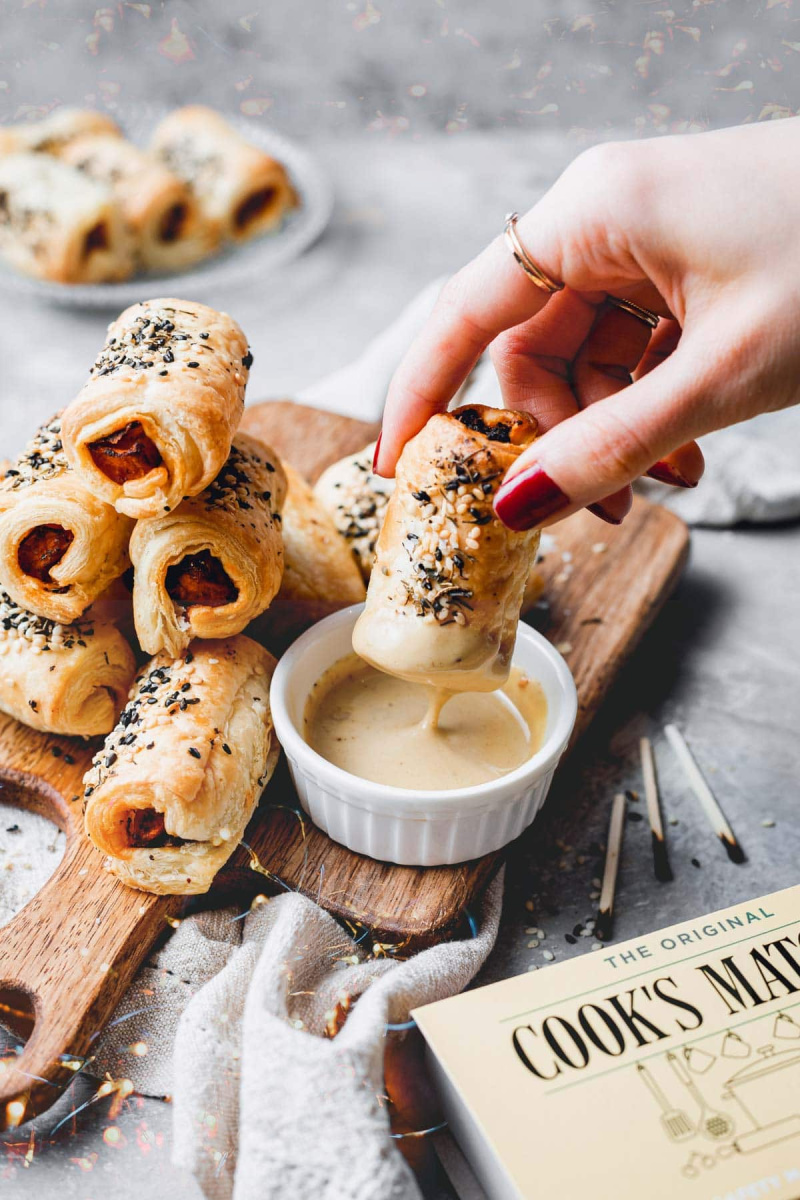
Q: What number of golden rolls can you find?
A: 12